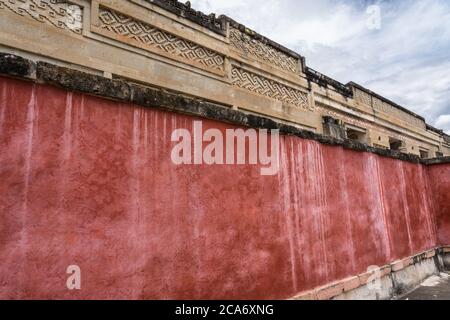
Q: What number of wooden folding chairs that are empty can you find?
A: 0